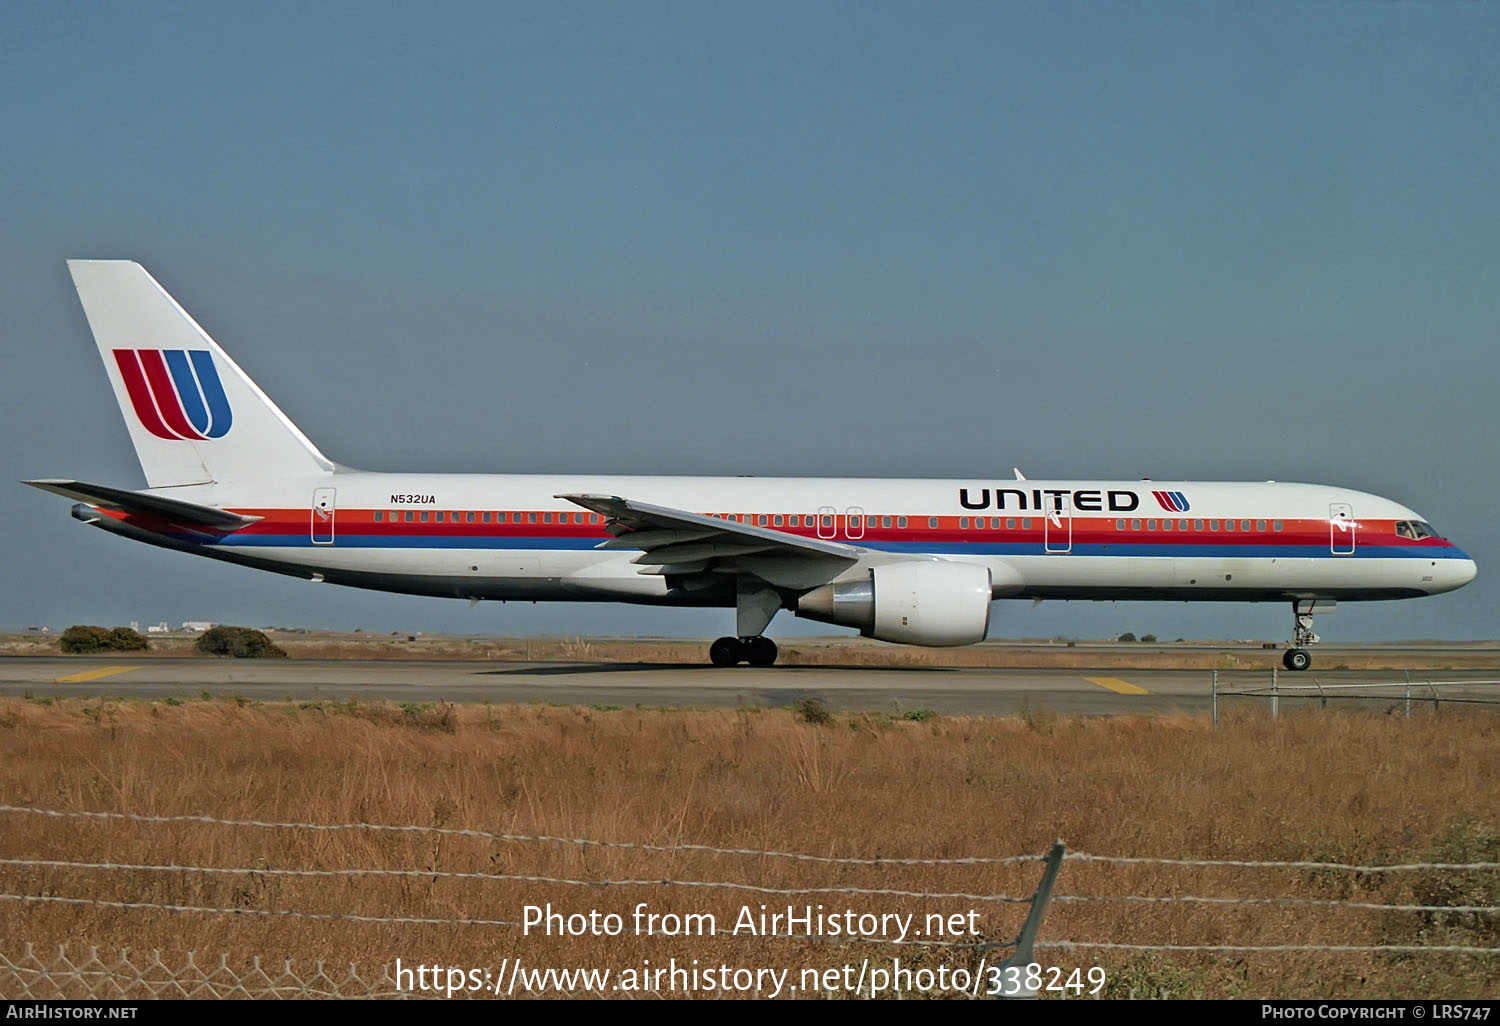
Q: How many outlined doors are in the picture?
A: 5